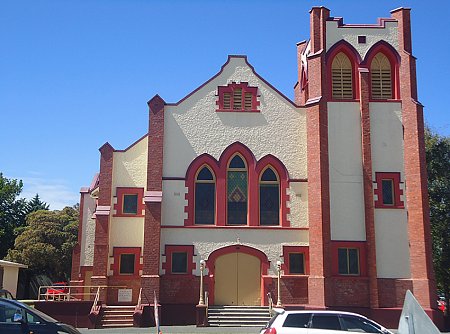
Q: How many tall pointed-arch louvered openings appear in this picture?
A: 2